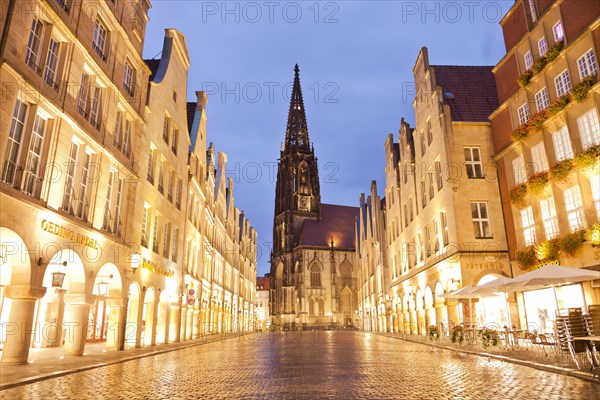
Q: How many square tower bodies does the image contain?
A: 1